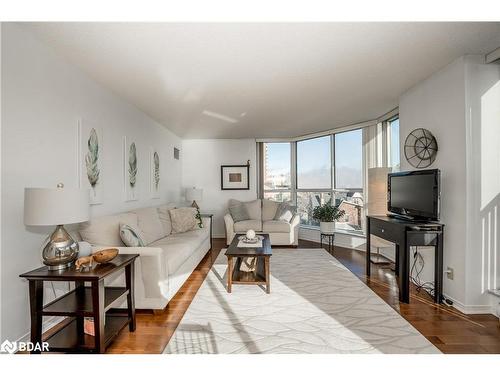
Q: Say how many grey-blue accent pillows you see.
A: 2